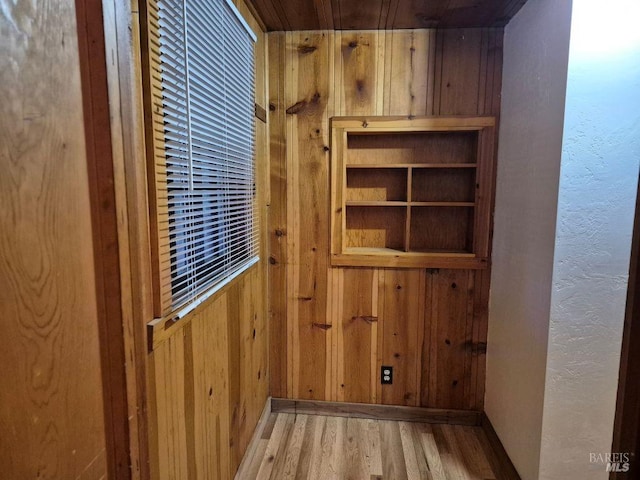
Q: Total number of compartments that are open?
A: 5